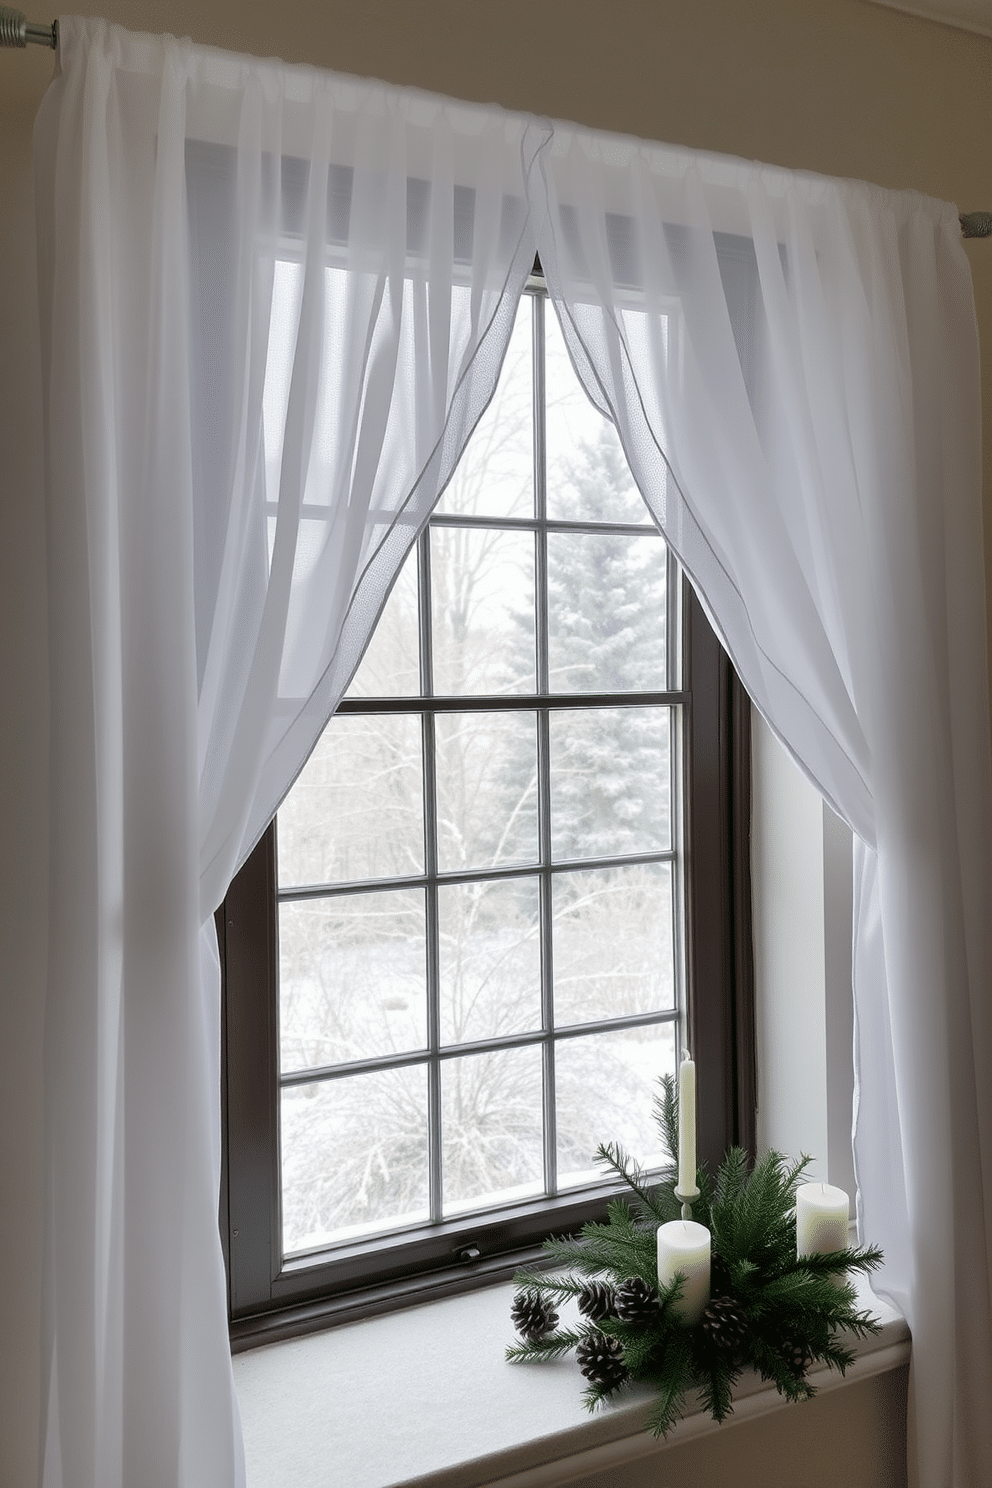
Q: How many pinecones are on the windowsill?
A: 6